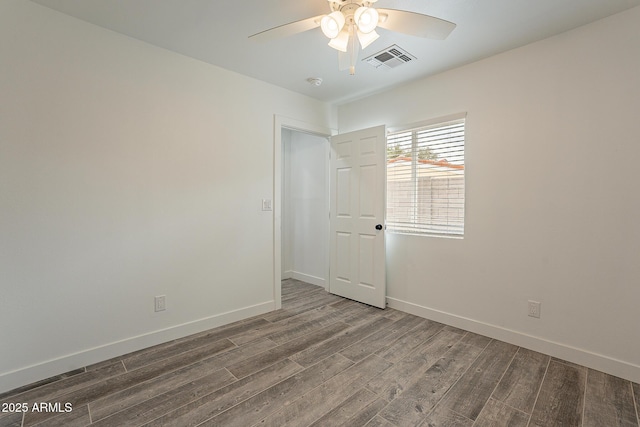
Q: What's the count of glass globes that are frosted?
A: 4